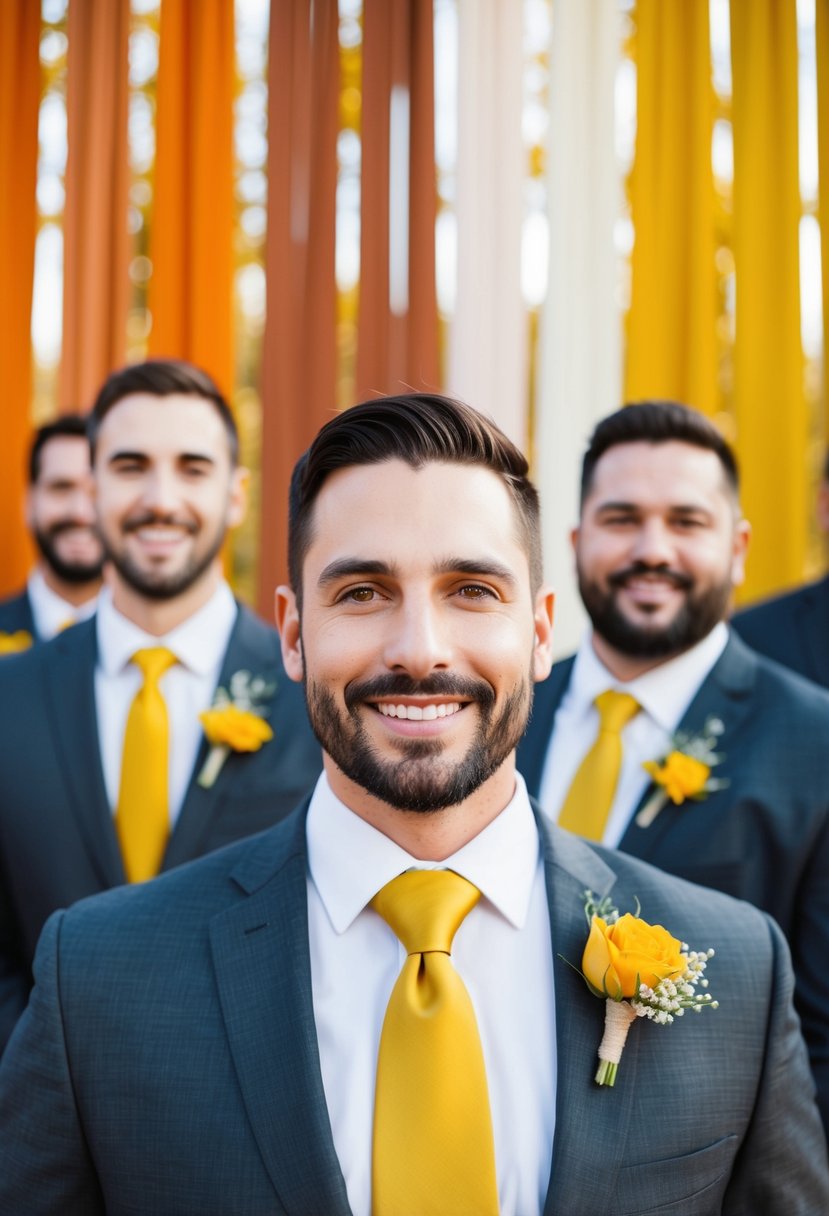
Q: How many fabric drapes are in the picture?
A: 10